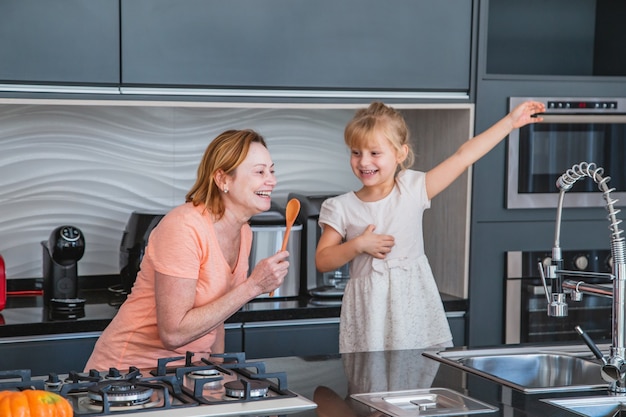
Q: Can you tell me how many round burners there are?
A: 3